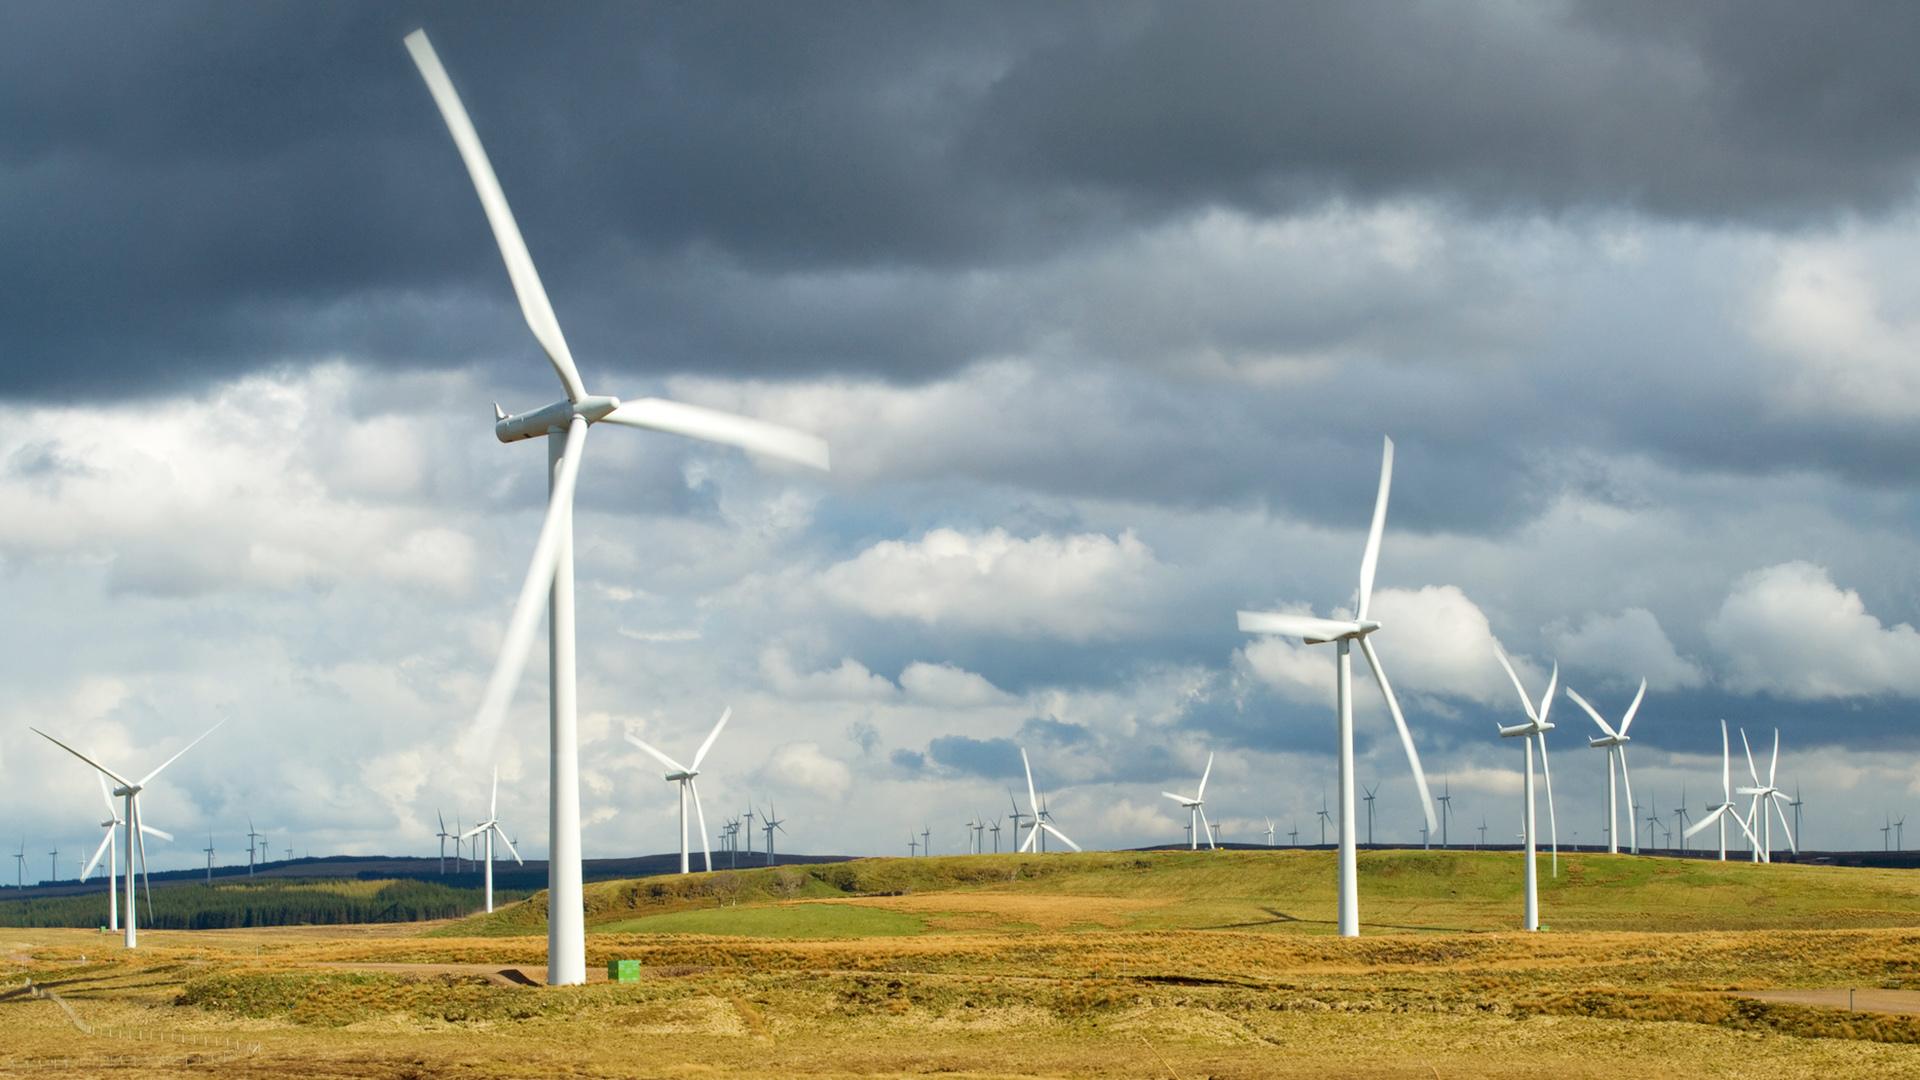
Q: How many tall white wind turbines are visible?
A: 13